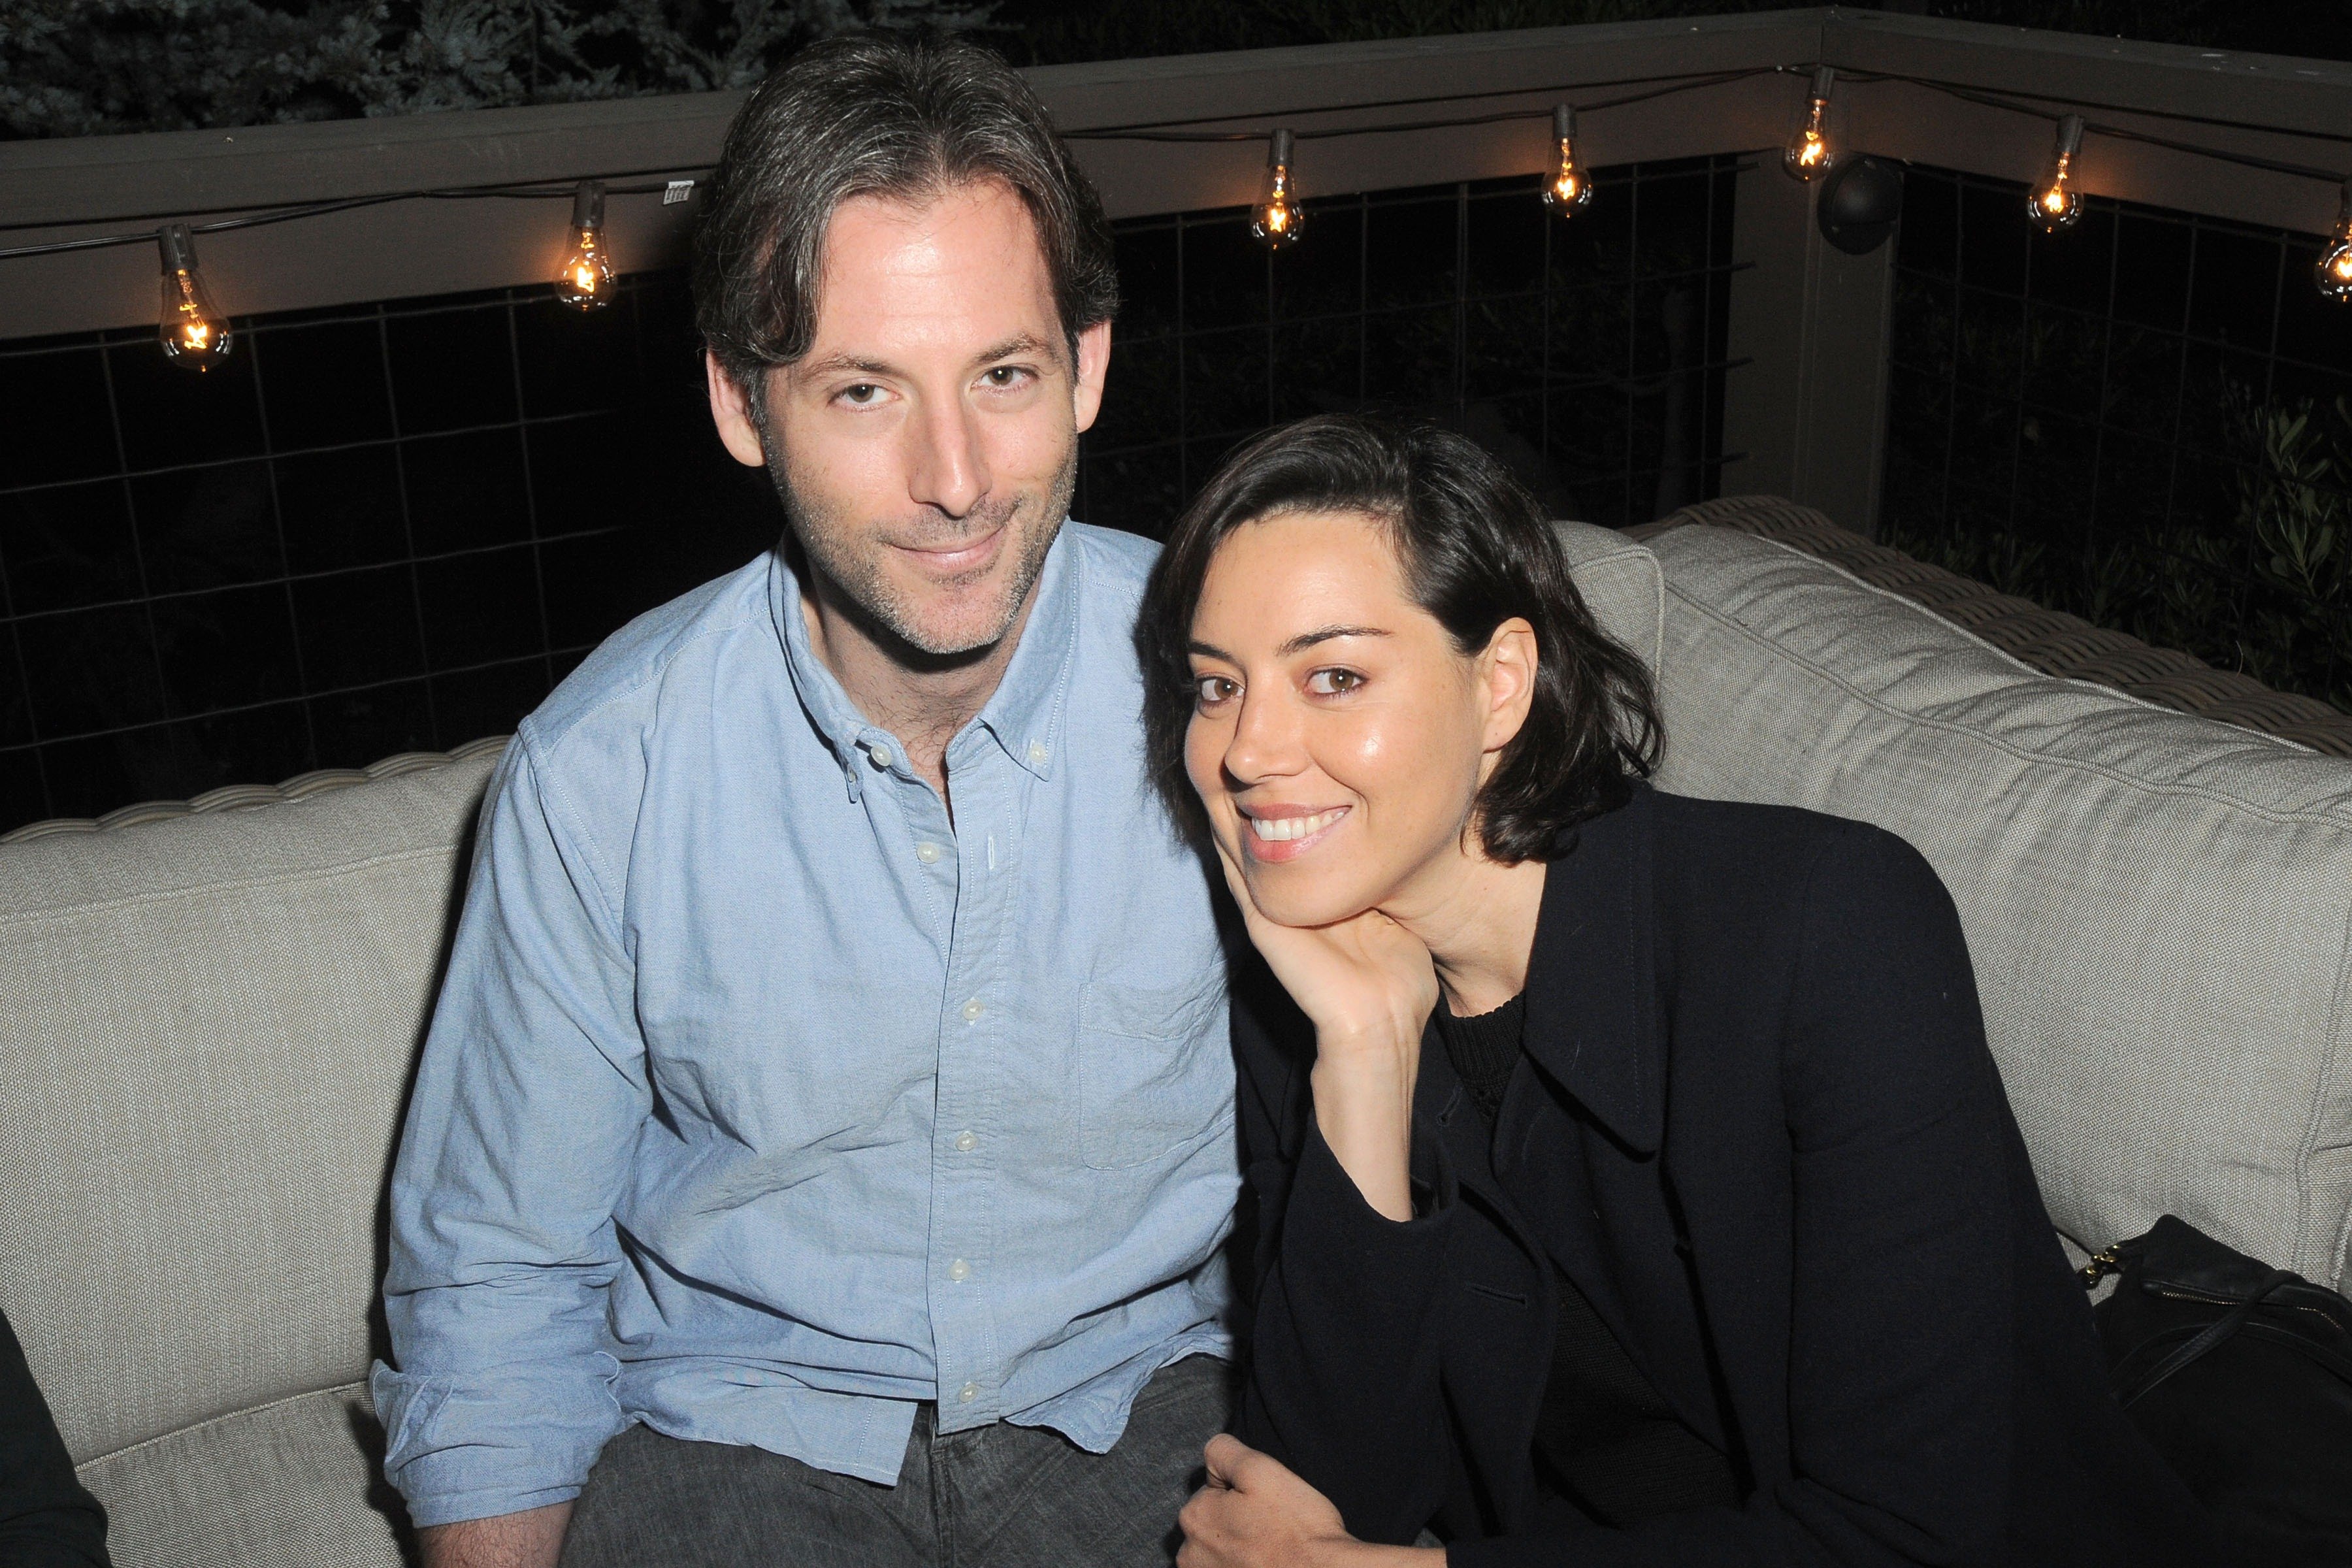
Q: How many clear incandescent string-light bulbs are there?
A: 7